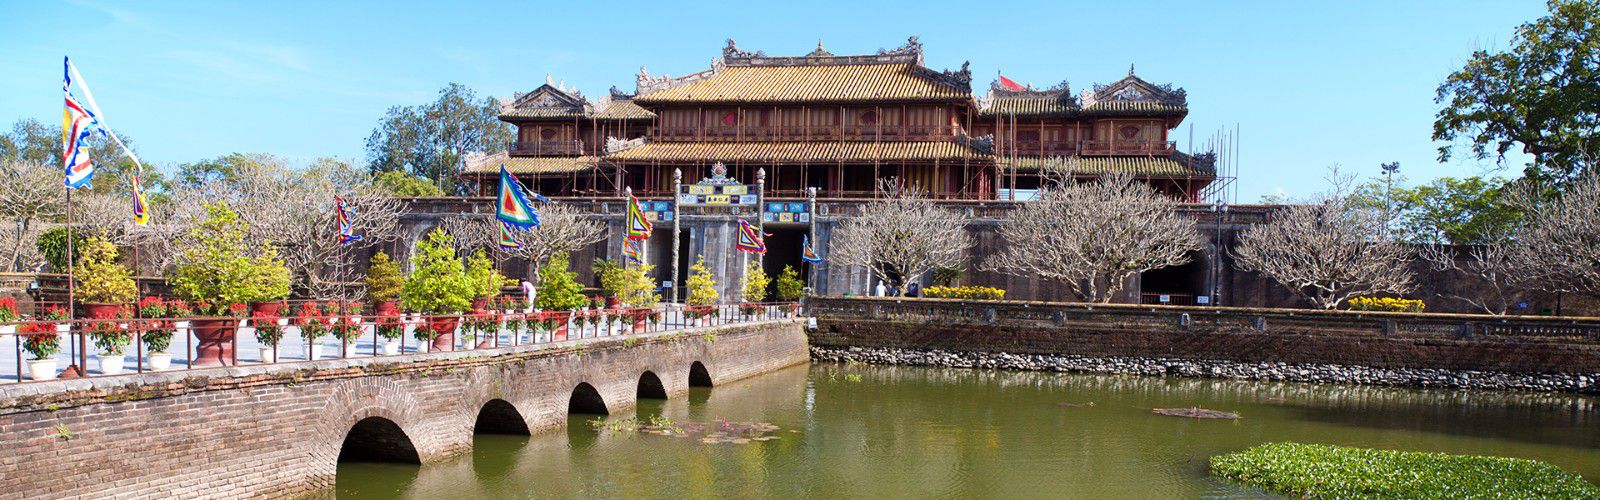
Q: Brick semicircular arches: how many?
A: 5